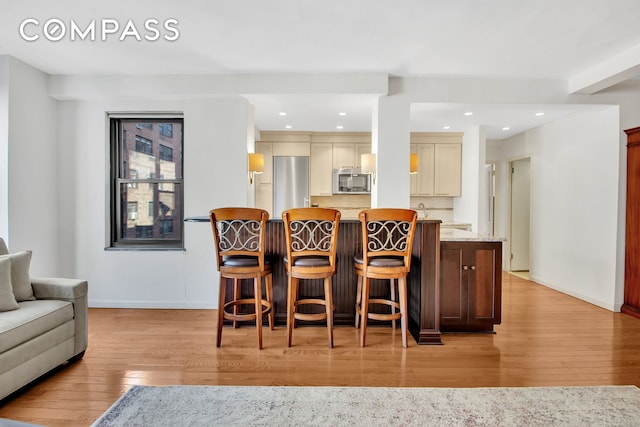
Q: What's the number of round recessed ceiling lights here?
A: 8